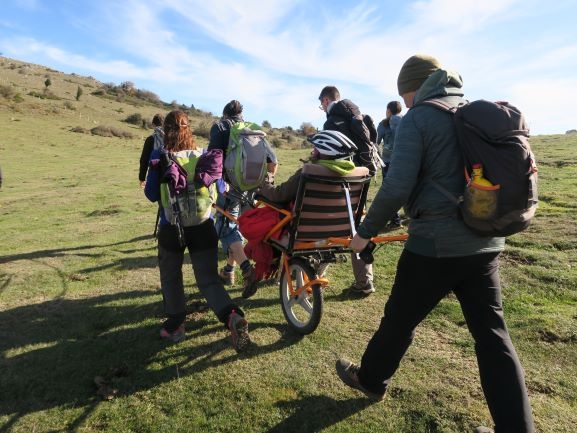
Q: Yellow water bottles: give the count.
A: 1